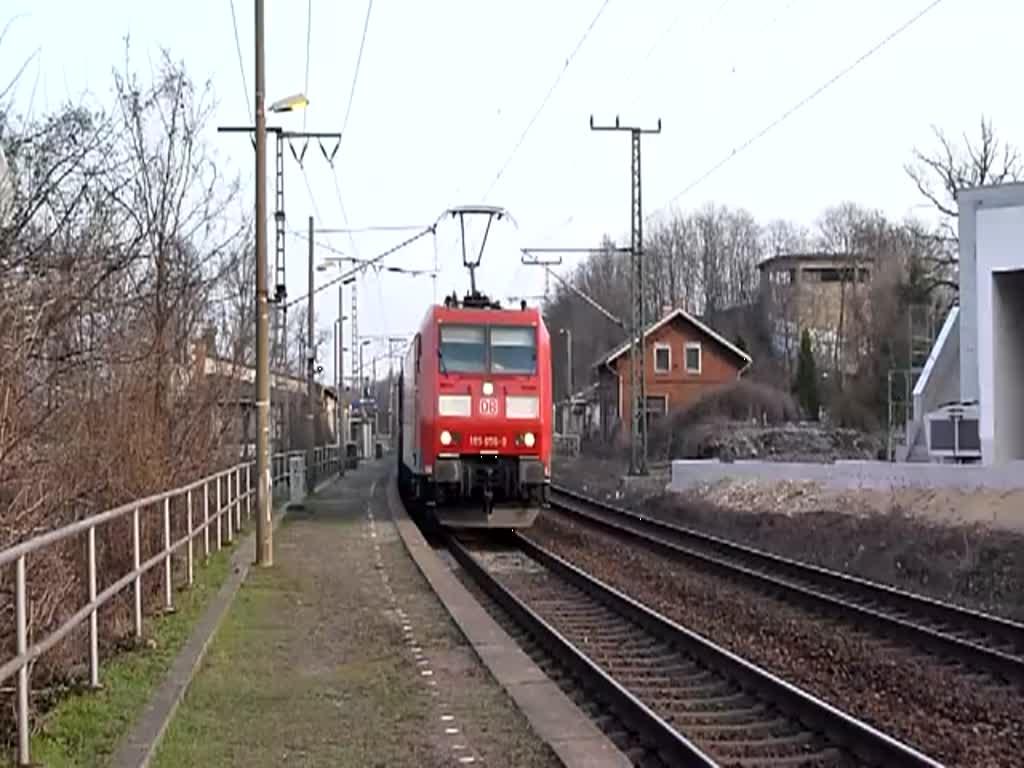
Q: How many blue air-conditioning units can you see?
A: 0